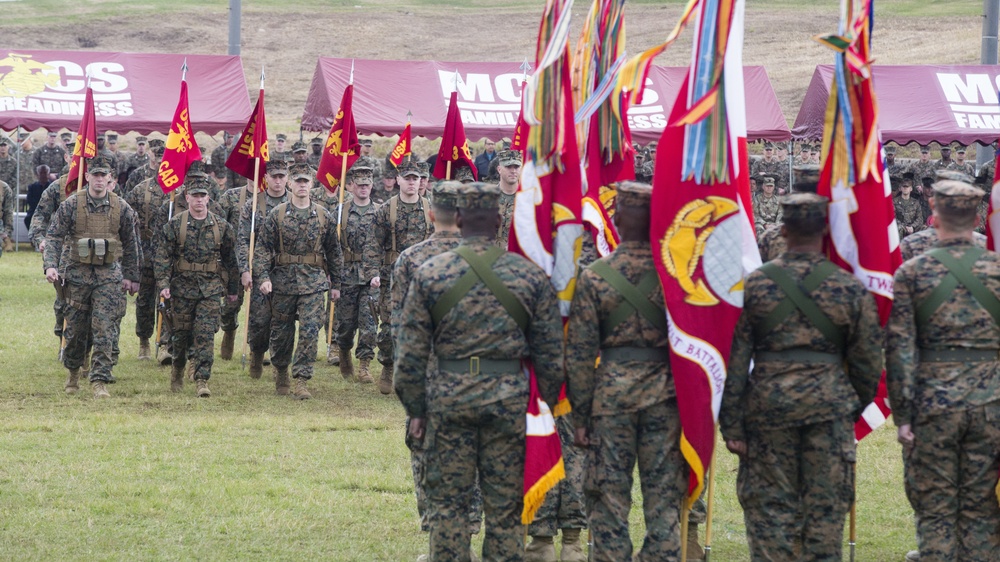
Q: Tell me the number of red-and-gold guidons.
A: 7